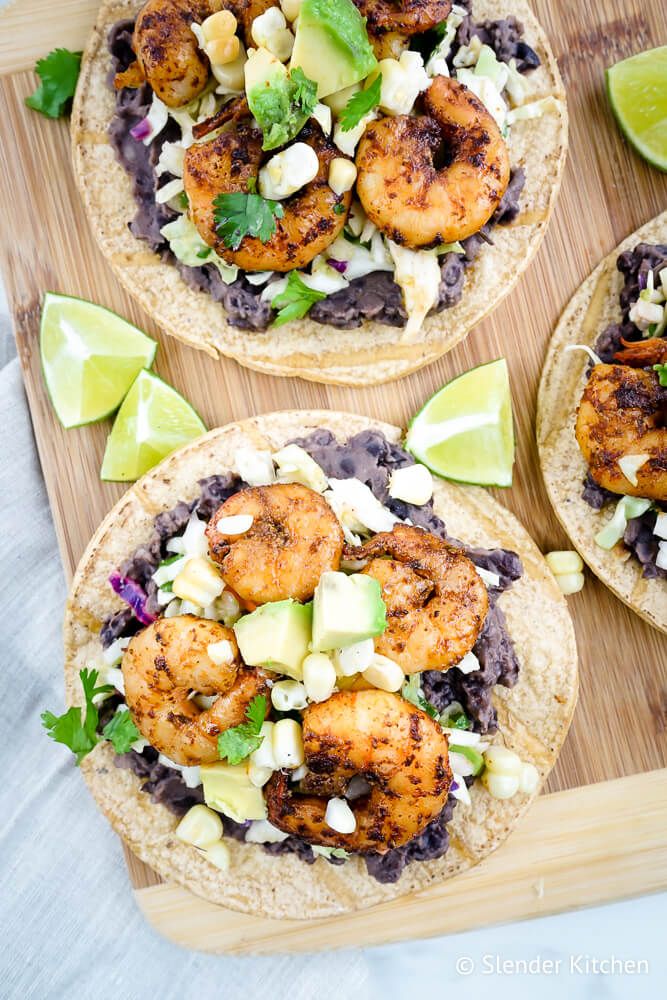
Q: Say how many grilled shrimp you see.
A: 9